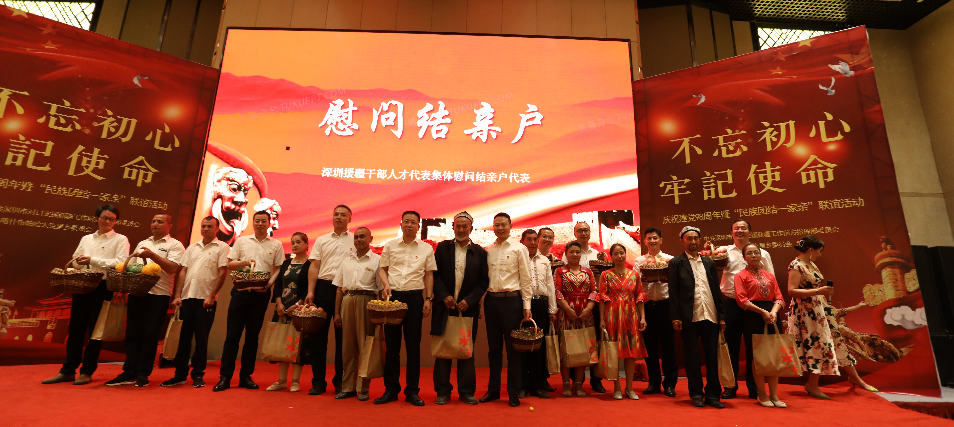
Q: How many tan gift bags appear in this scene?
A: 10